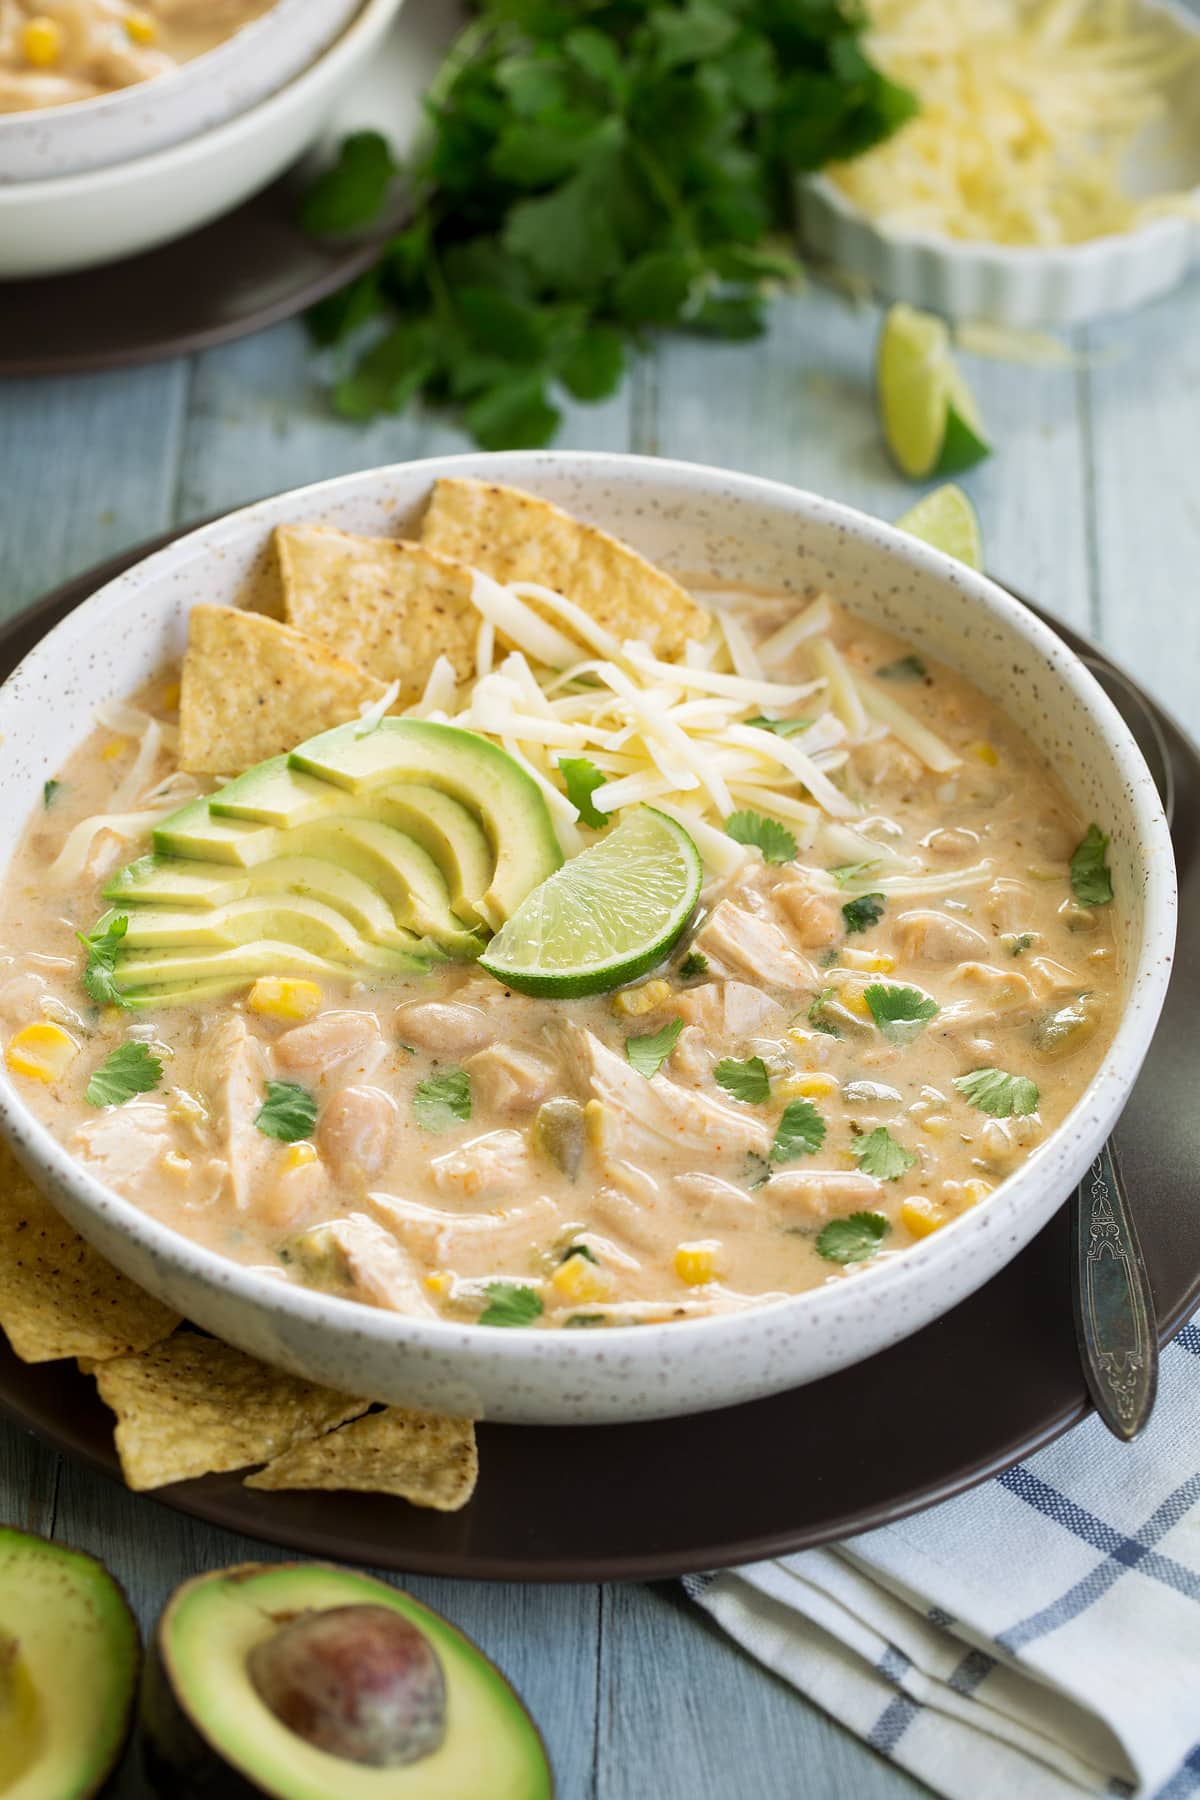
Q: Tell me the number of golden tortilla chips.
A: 6